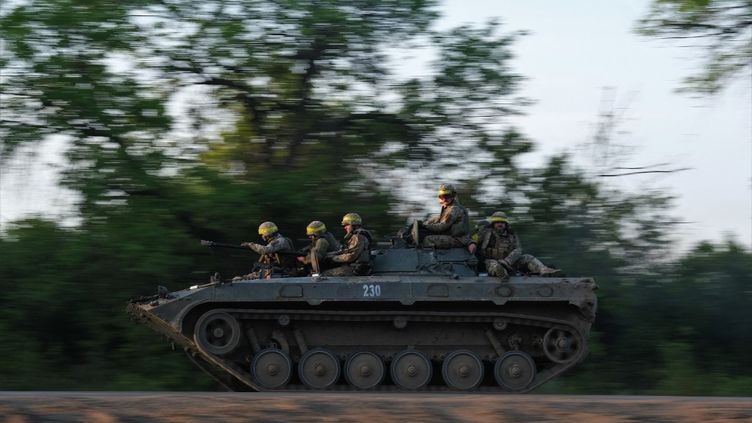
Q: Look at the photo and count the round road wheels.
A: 6